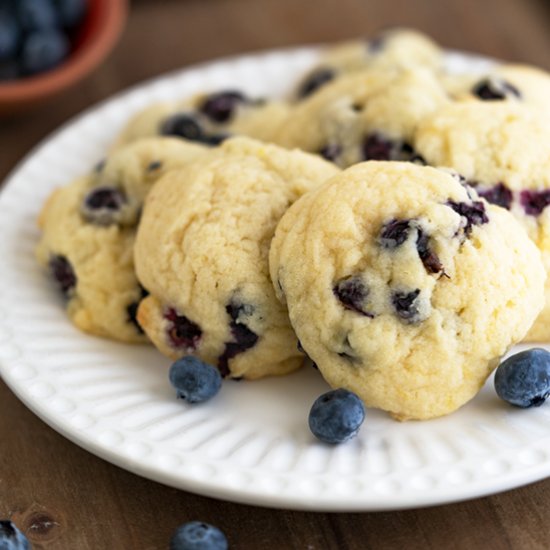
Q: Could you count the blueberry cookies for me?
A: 8